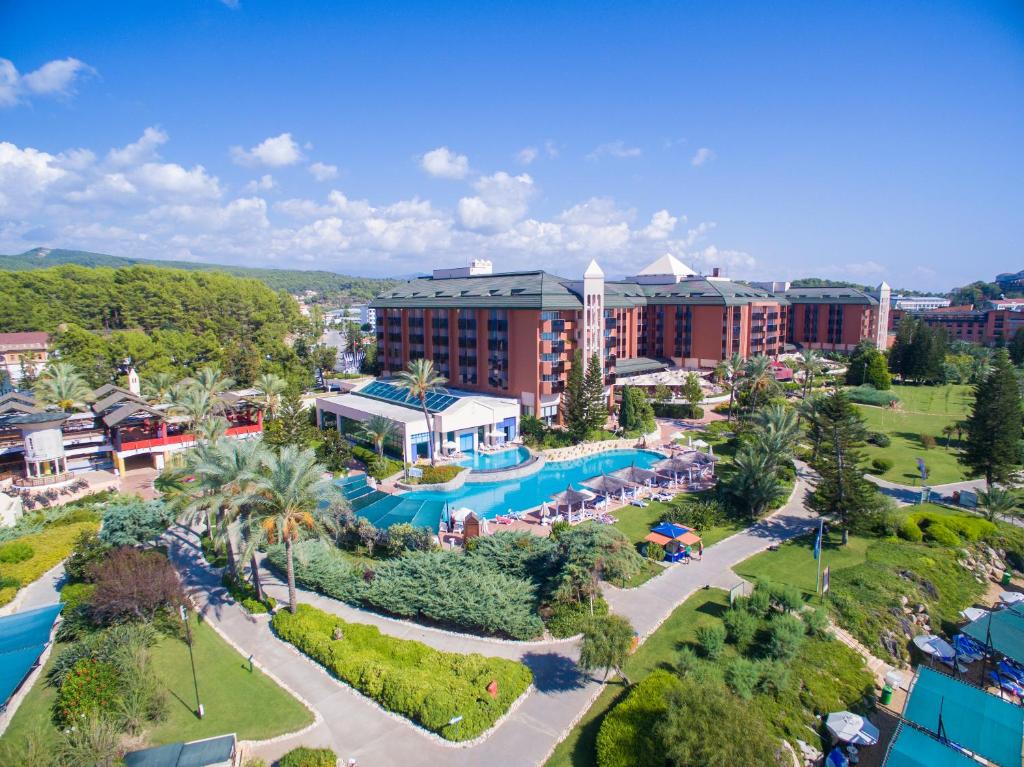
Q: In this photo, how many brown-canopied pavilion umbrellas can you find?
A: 5